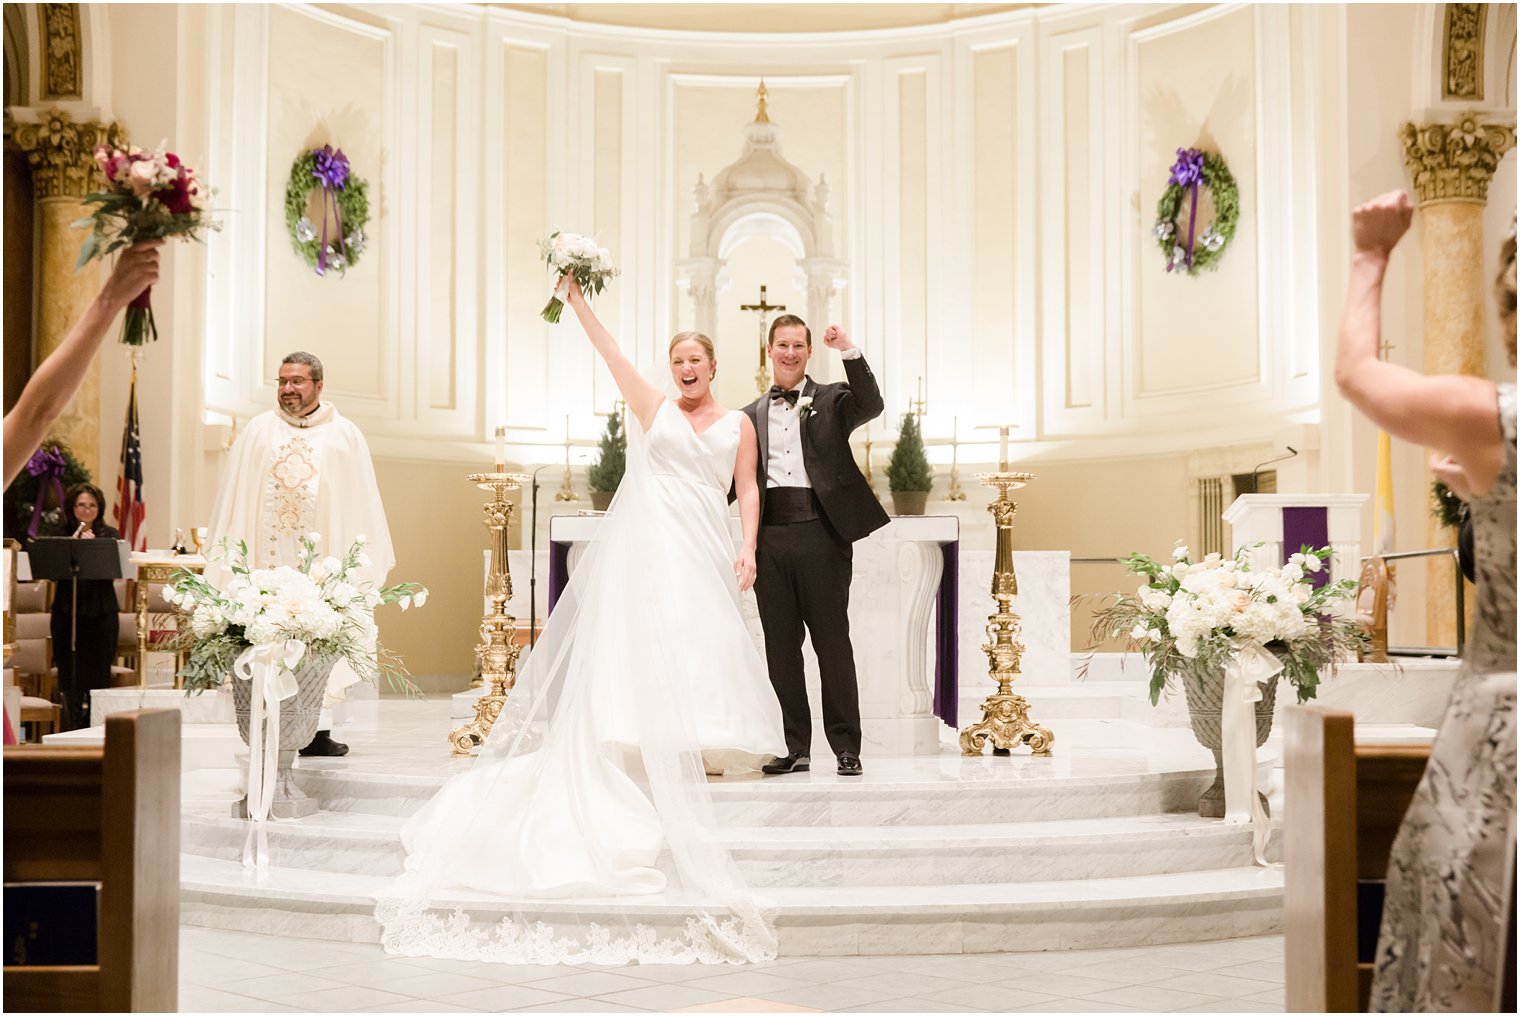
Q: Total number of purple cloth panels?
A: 3